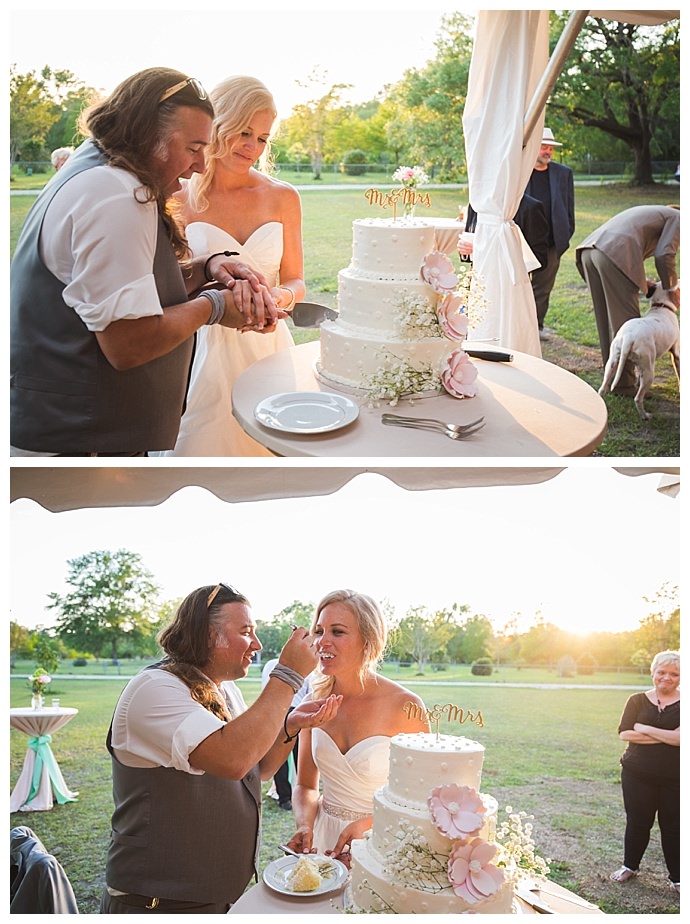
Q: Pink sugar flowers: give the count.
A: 5